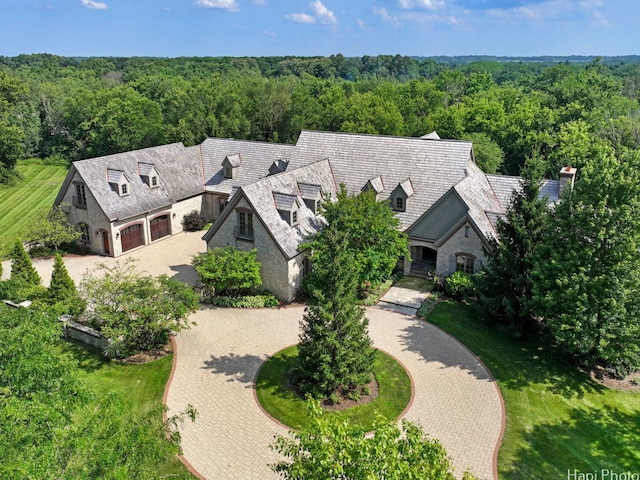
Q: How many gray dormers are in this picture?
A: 8